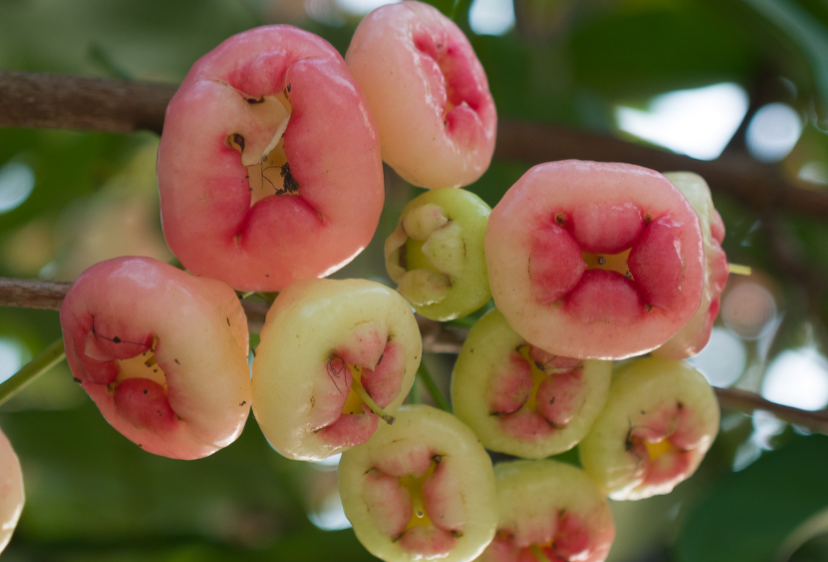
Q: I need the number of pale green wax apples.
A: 6